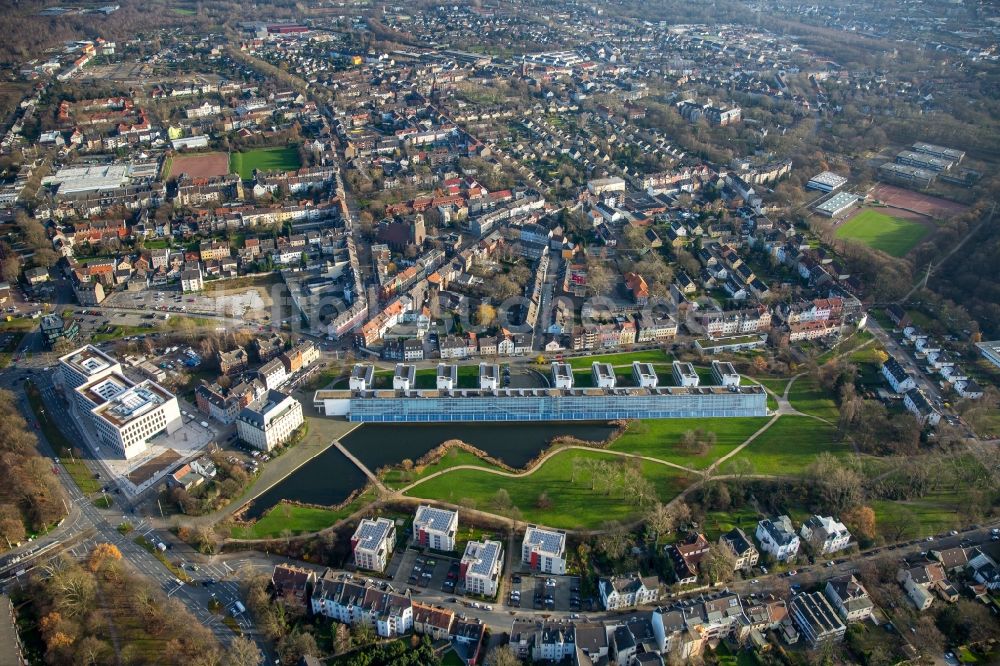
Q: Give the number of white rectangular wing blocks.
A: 9